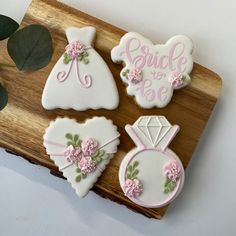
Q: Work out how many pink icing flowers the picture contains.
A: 8